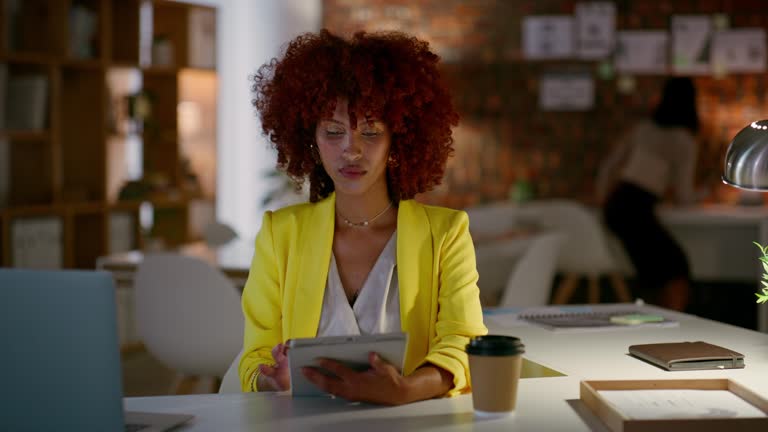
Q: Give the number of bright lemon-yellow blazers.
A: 1